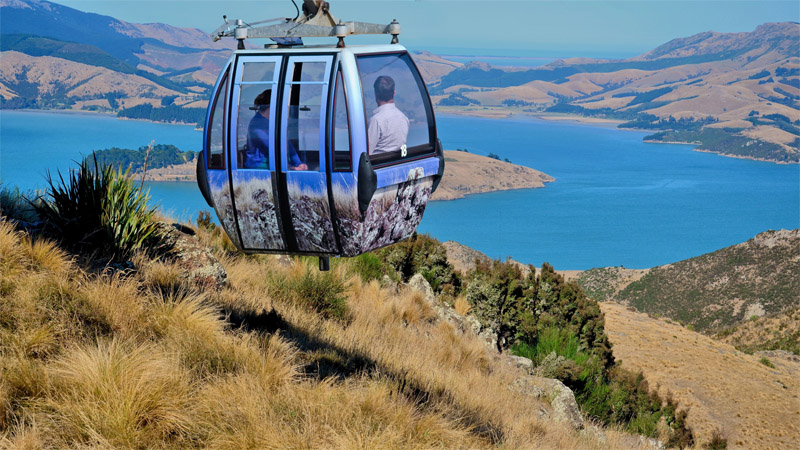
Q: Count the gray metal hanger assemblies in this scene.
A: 1